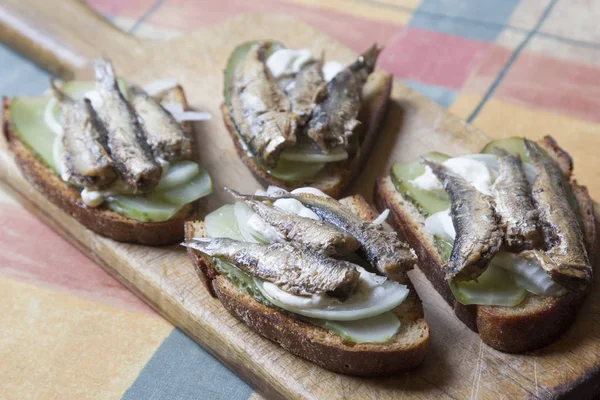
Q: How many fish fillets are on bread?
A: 12